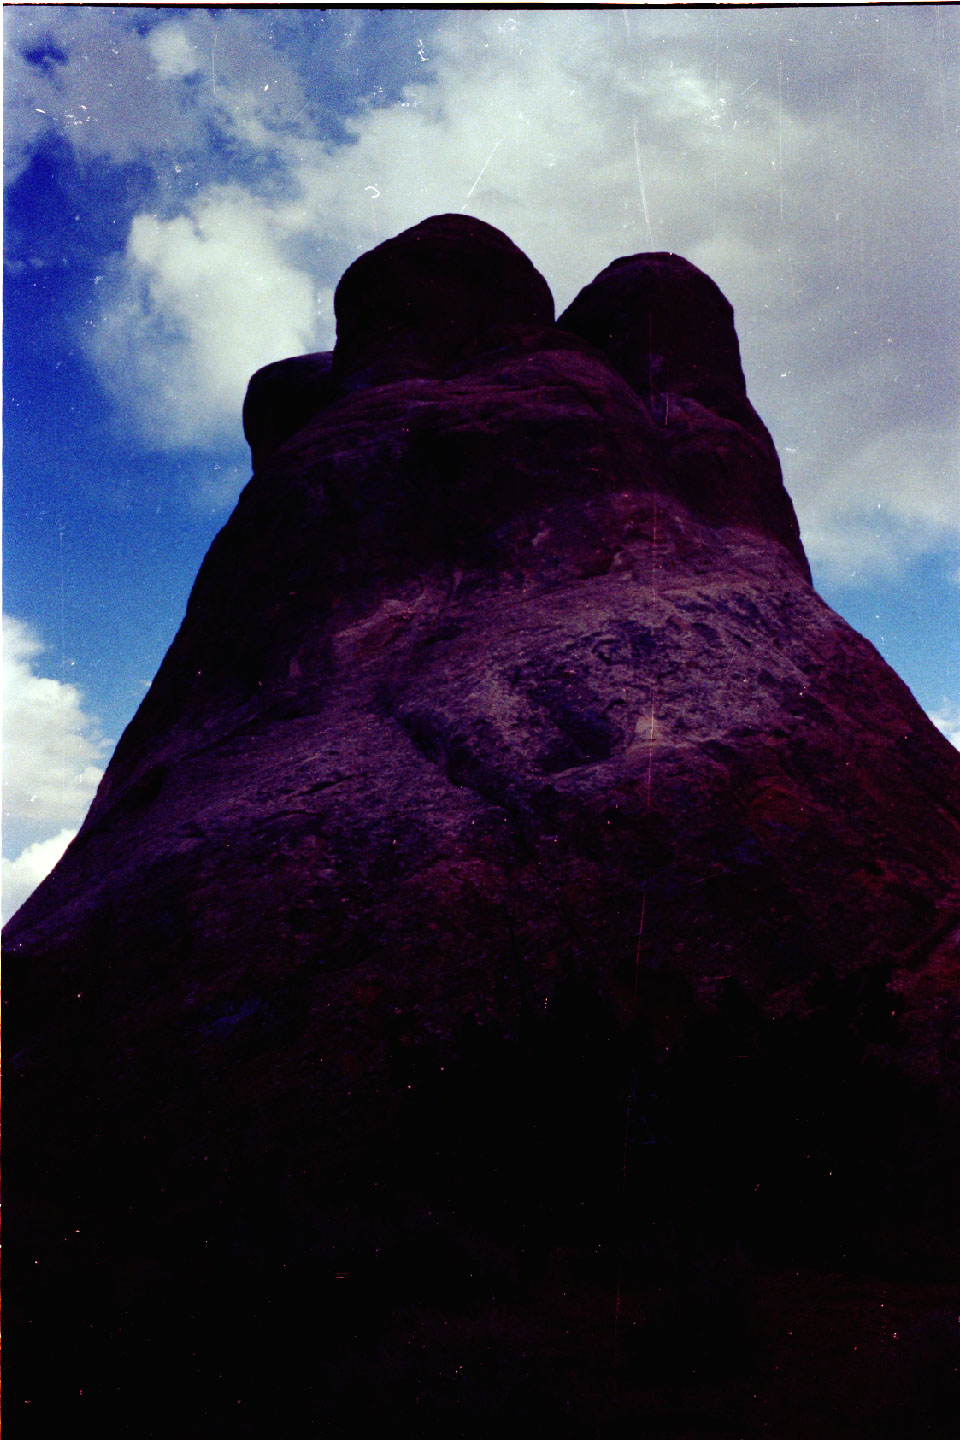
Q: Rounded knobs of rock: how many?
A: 3